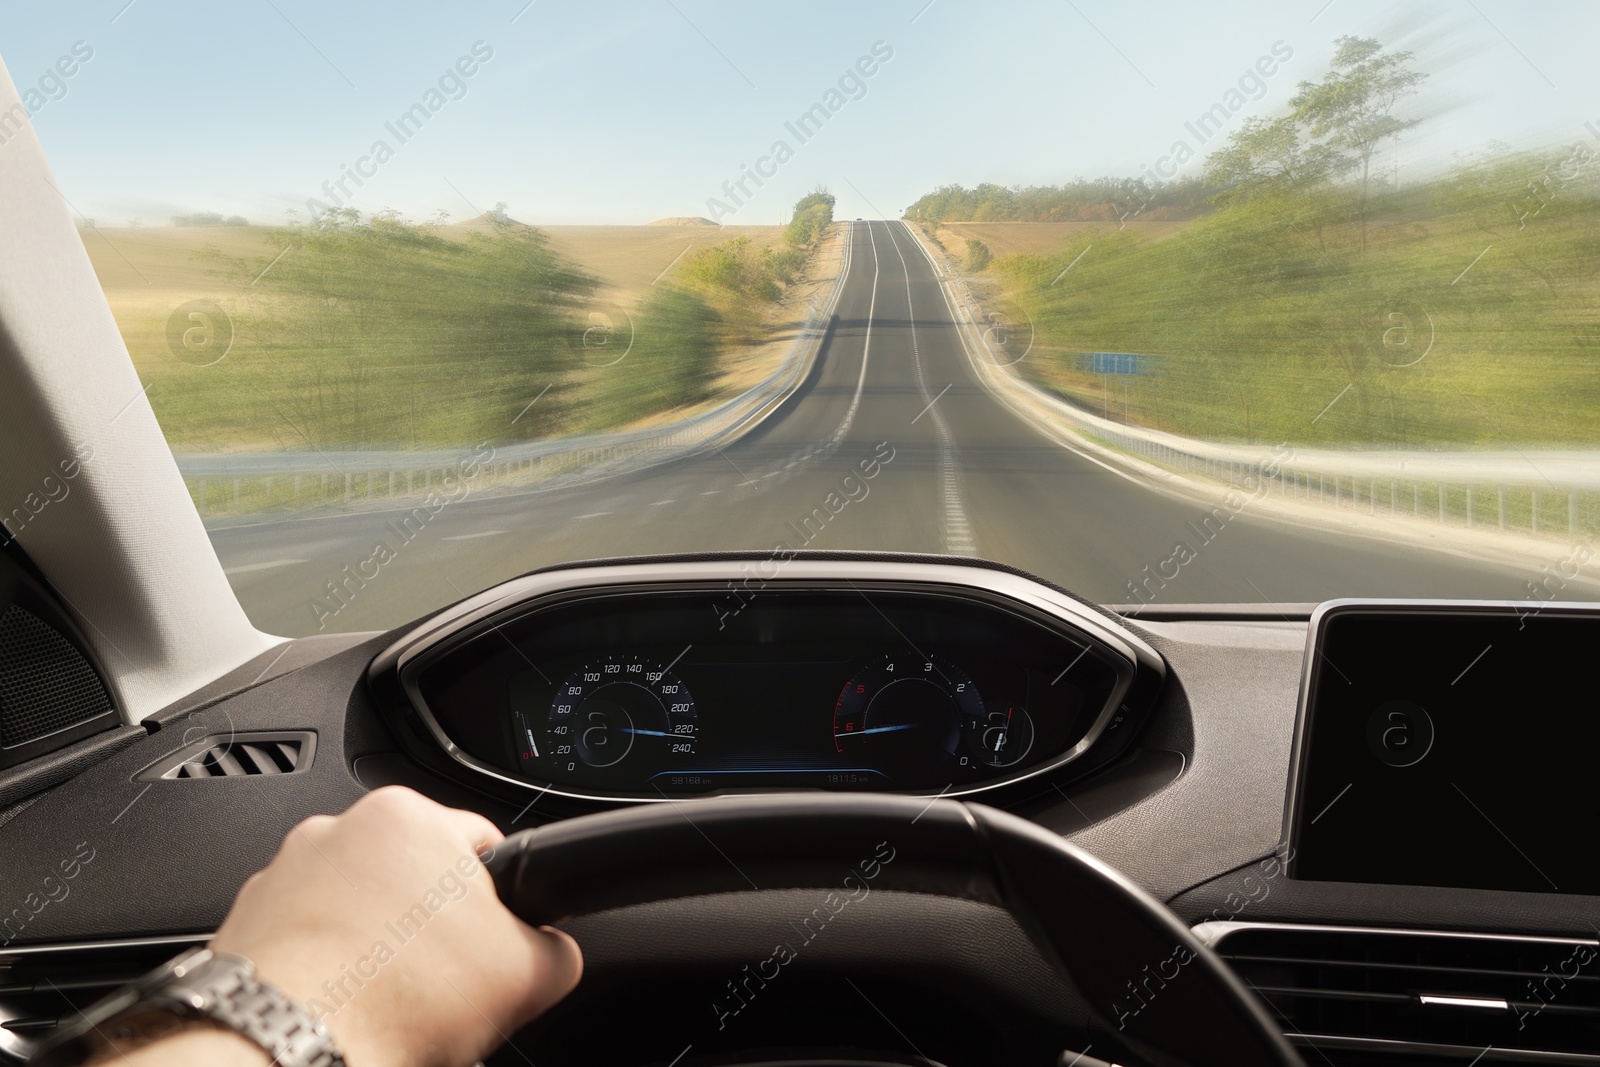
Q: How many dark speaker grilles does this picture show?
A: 1